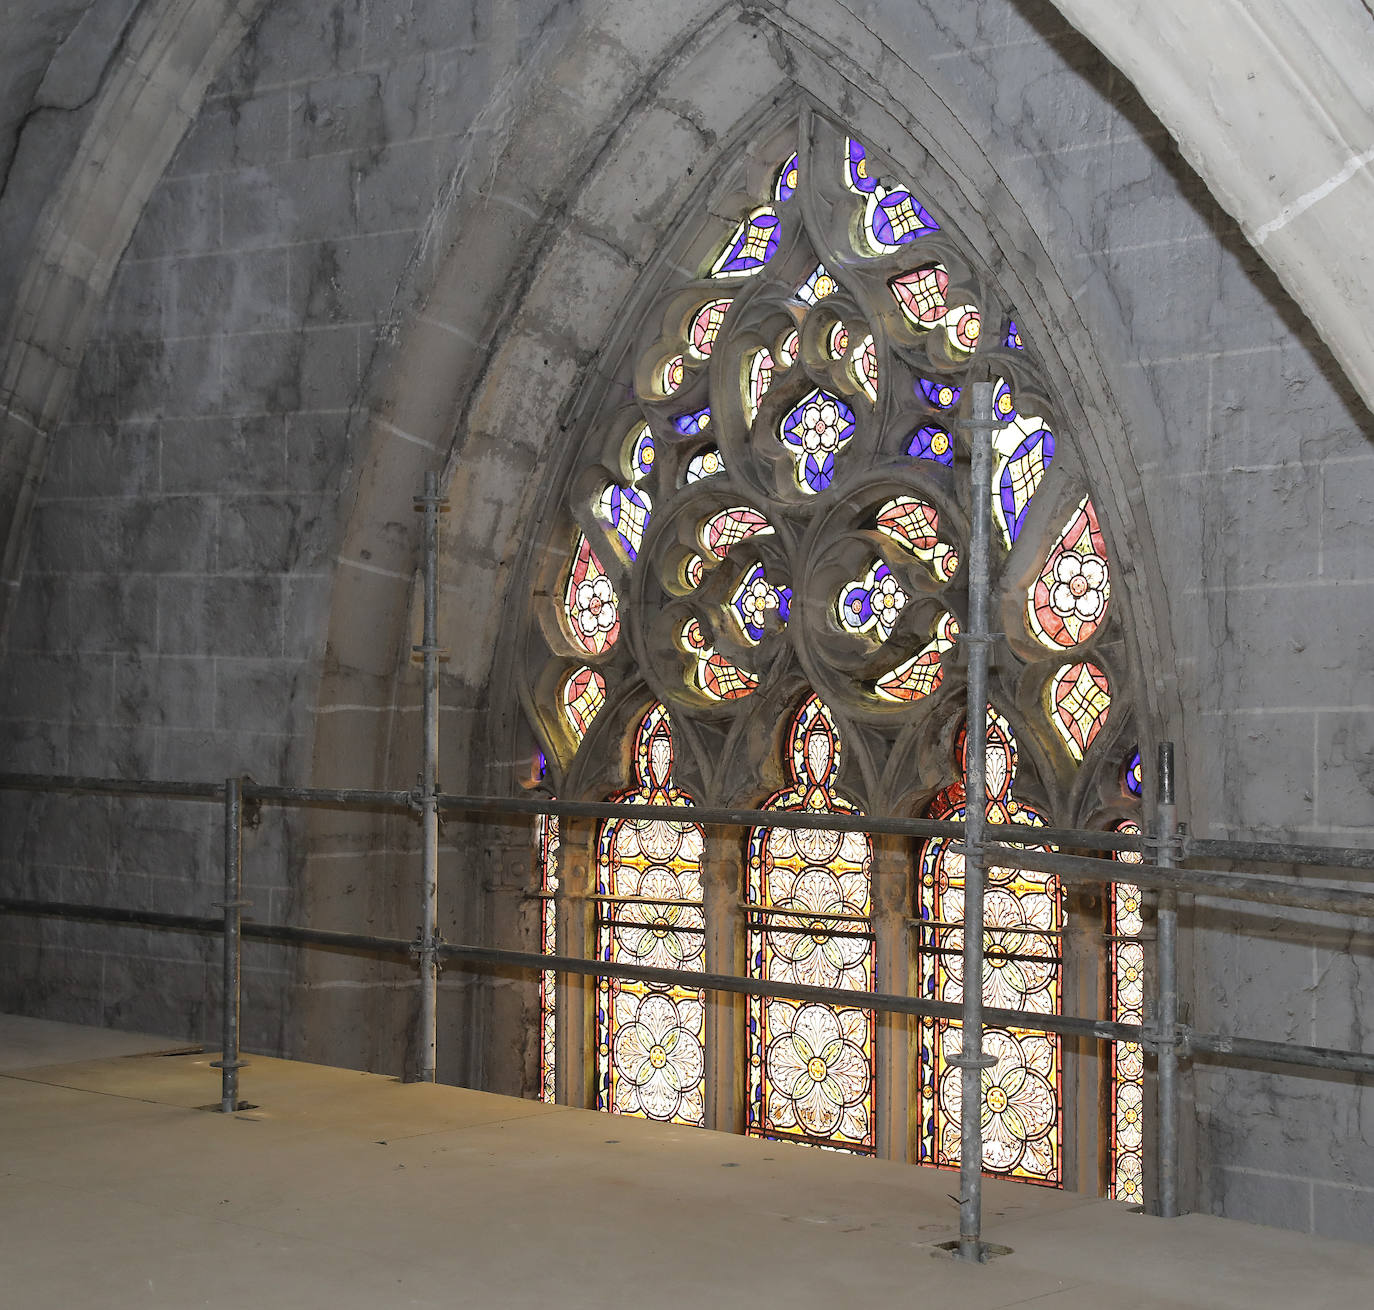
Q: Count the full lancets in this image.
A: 3